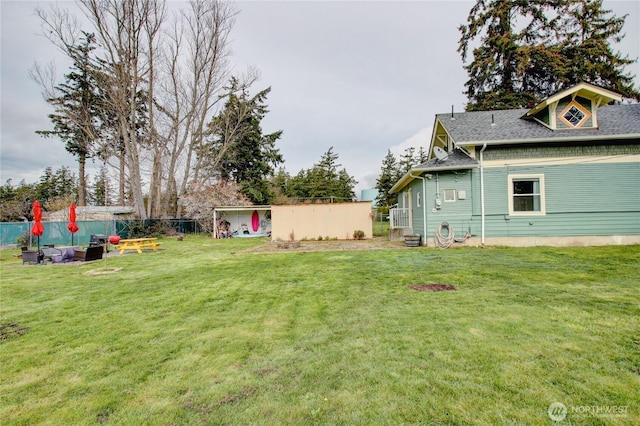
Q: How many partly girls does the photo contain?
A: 0